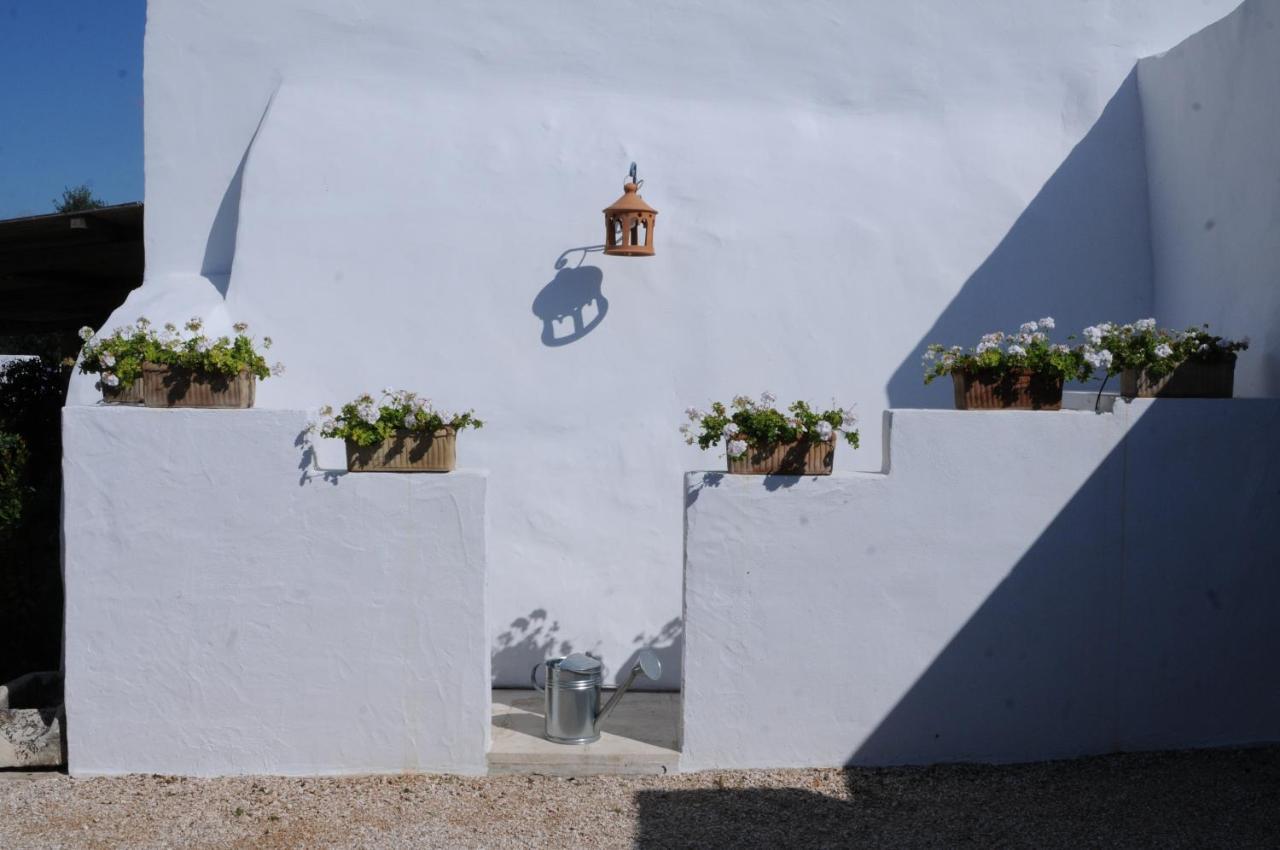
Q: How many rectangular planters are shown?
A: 6